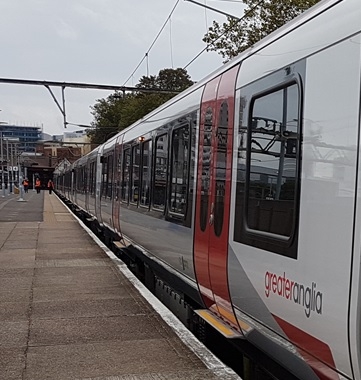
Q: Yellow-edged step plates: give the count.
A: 2